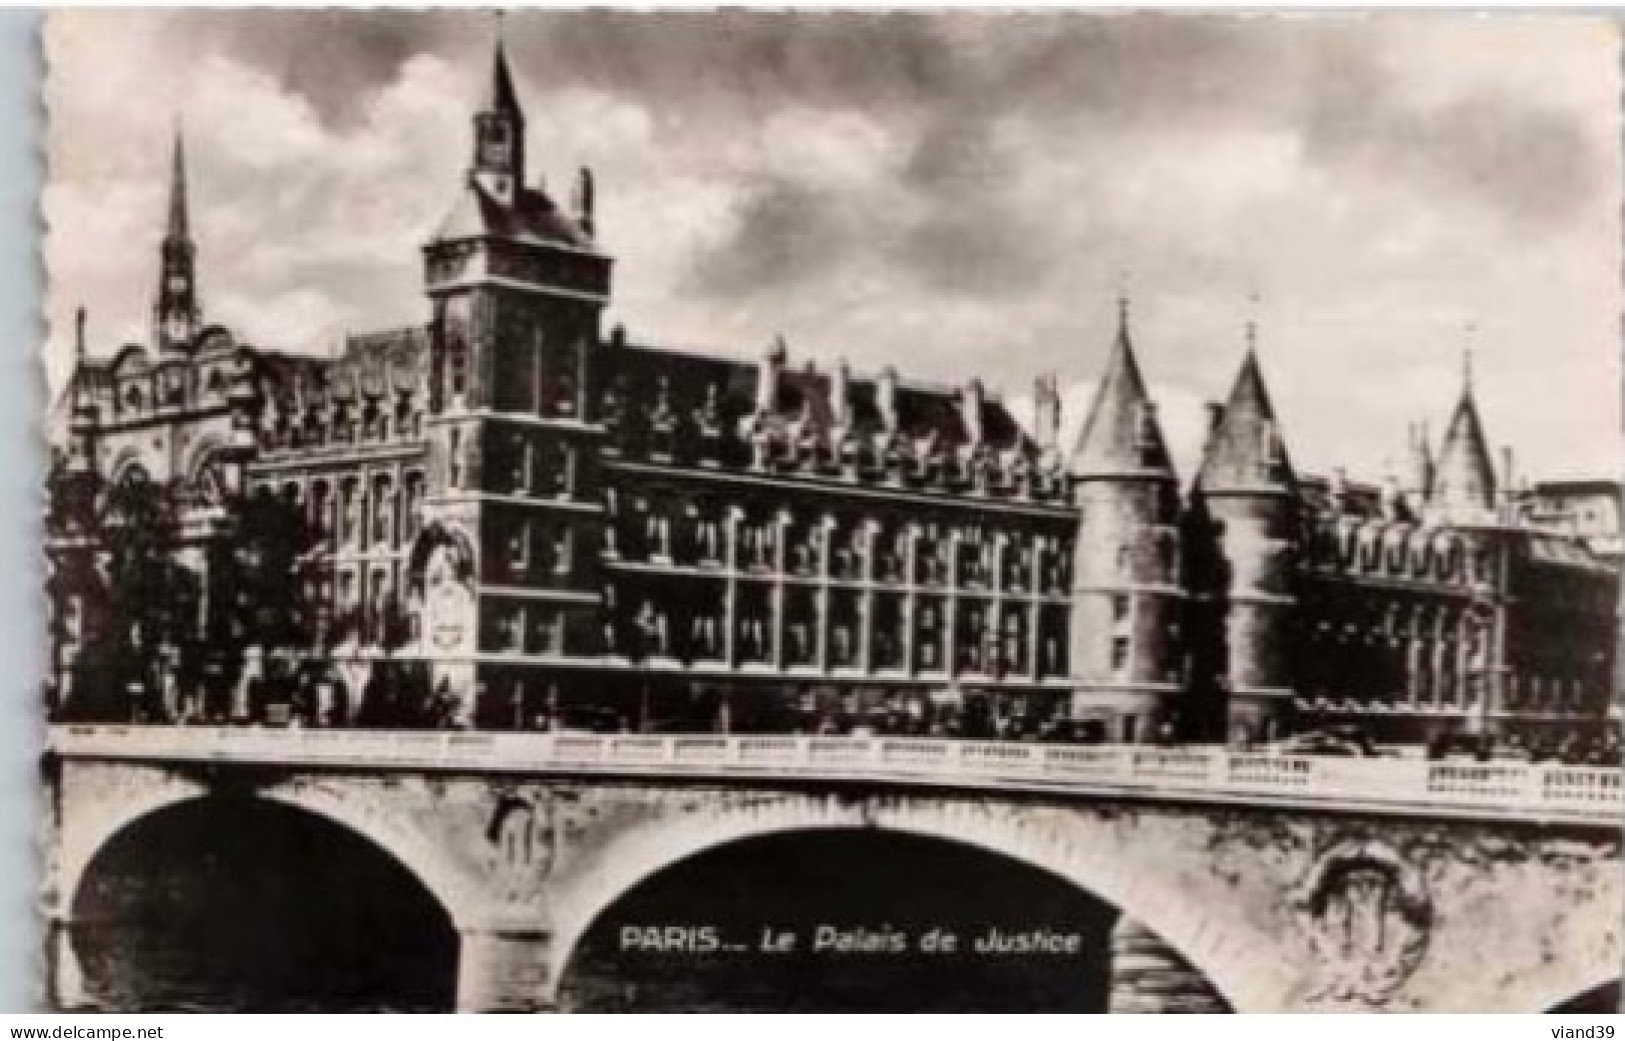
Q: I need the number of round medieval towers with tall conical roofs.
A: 3